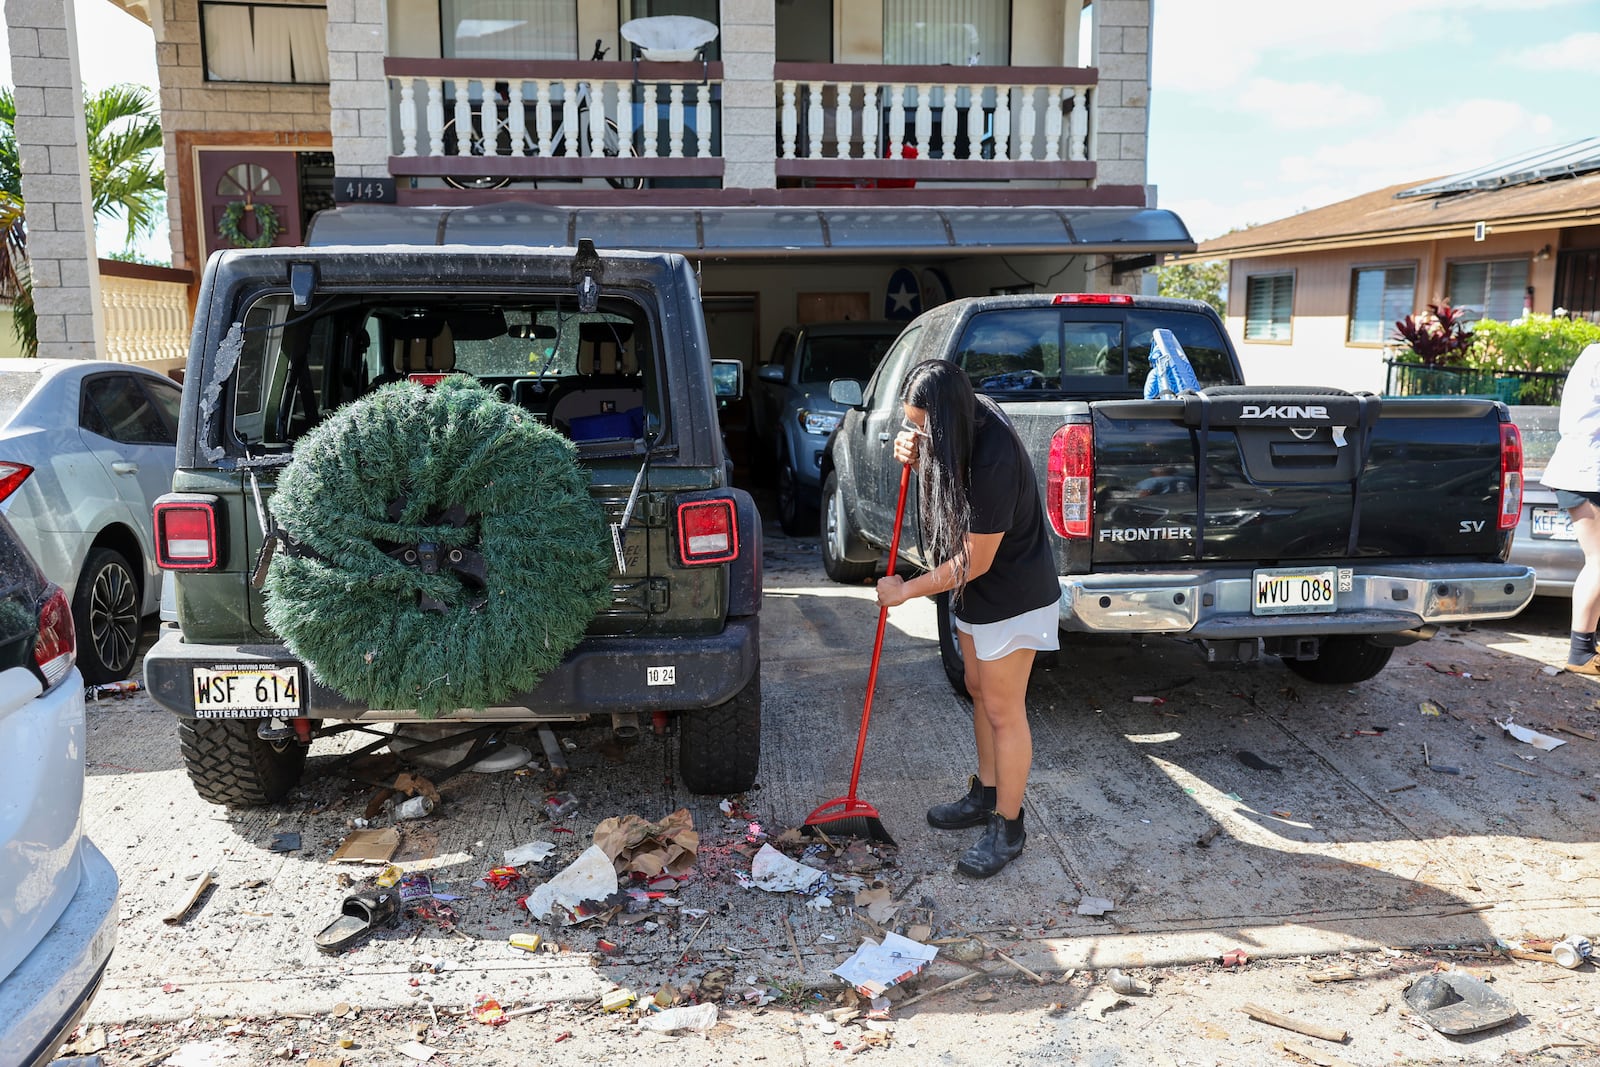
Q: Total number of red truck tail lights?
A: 2